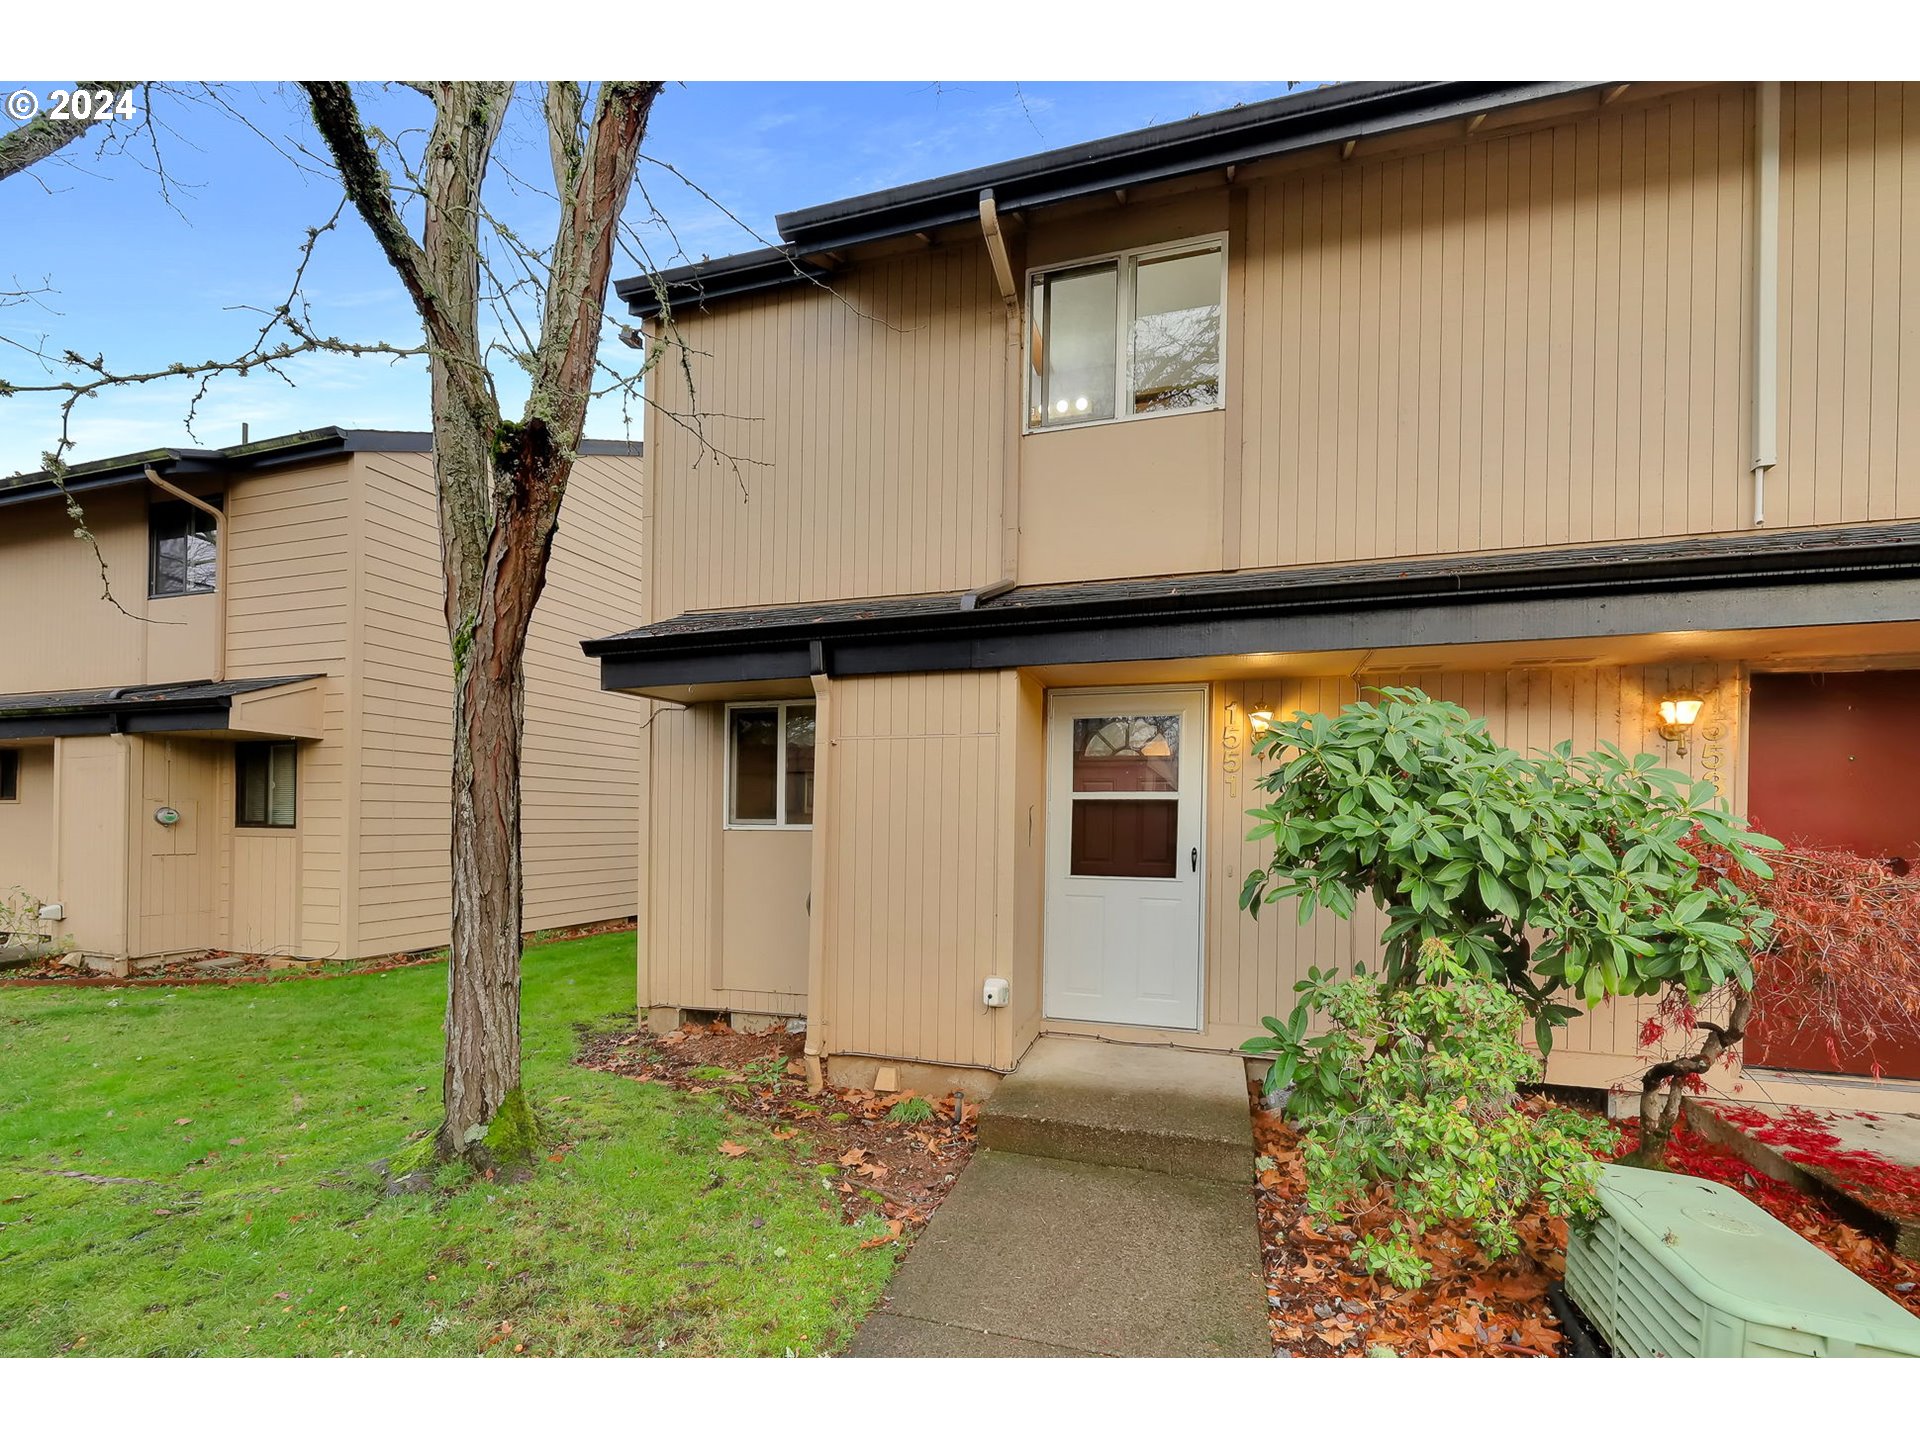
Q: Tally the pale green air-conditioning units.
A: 1